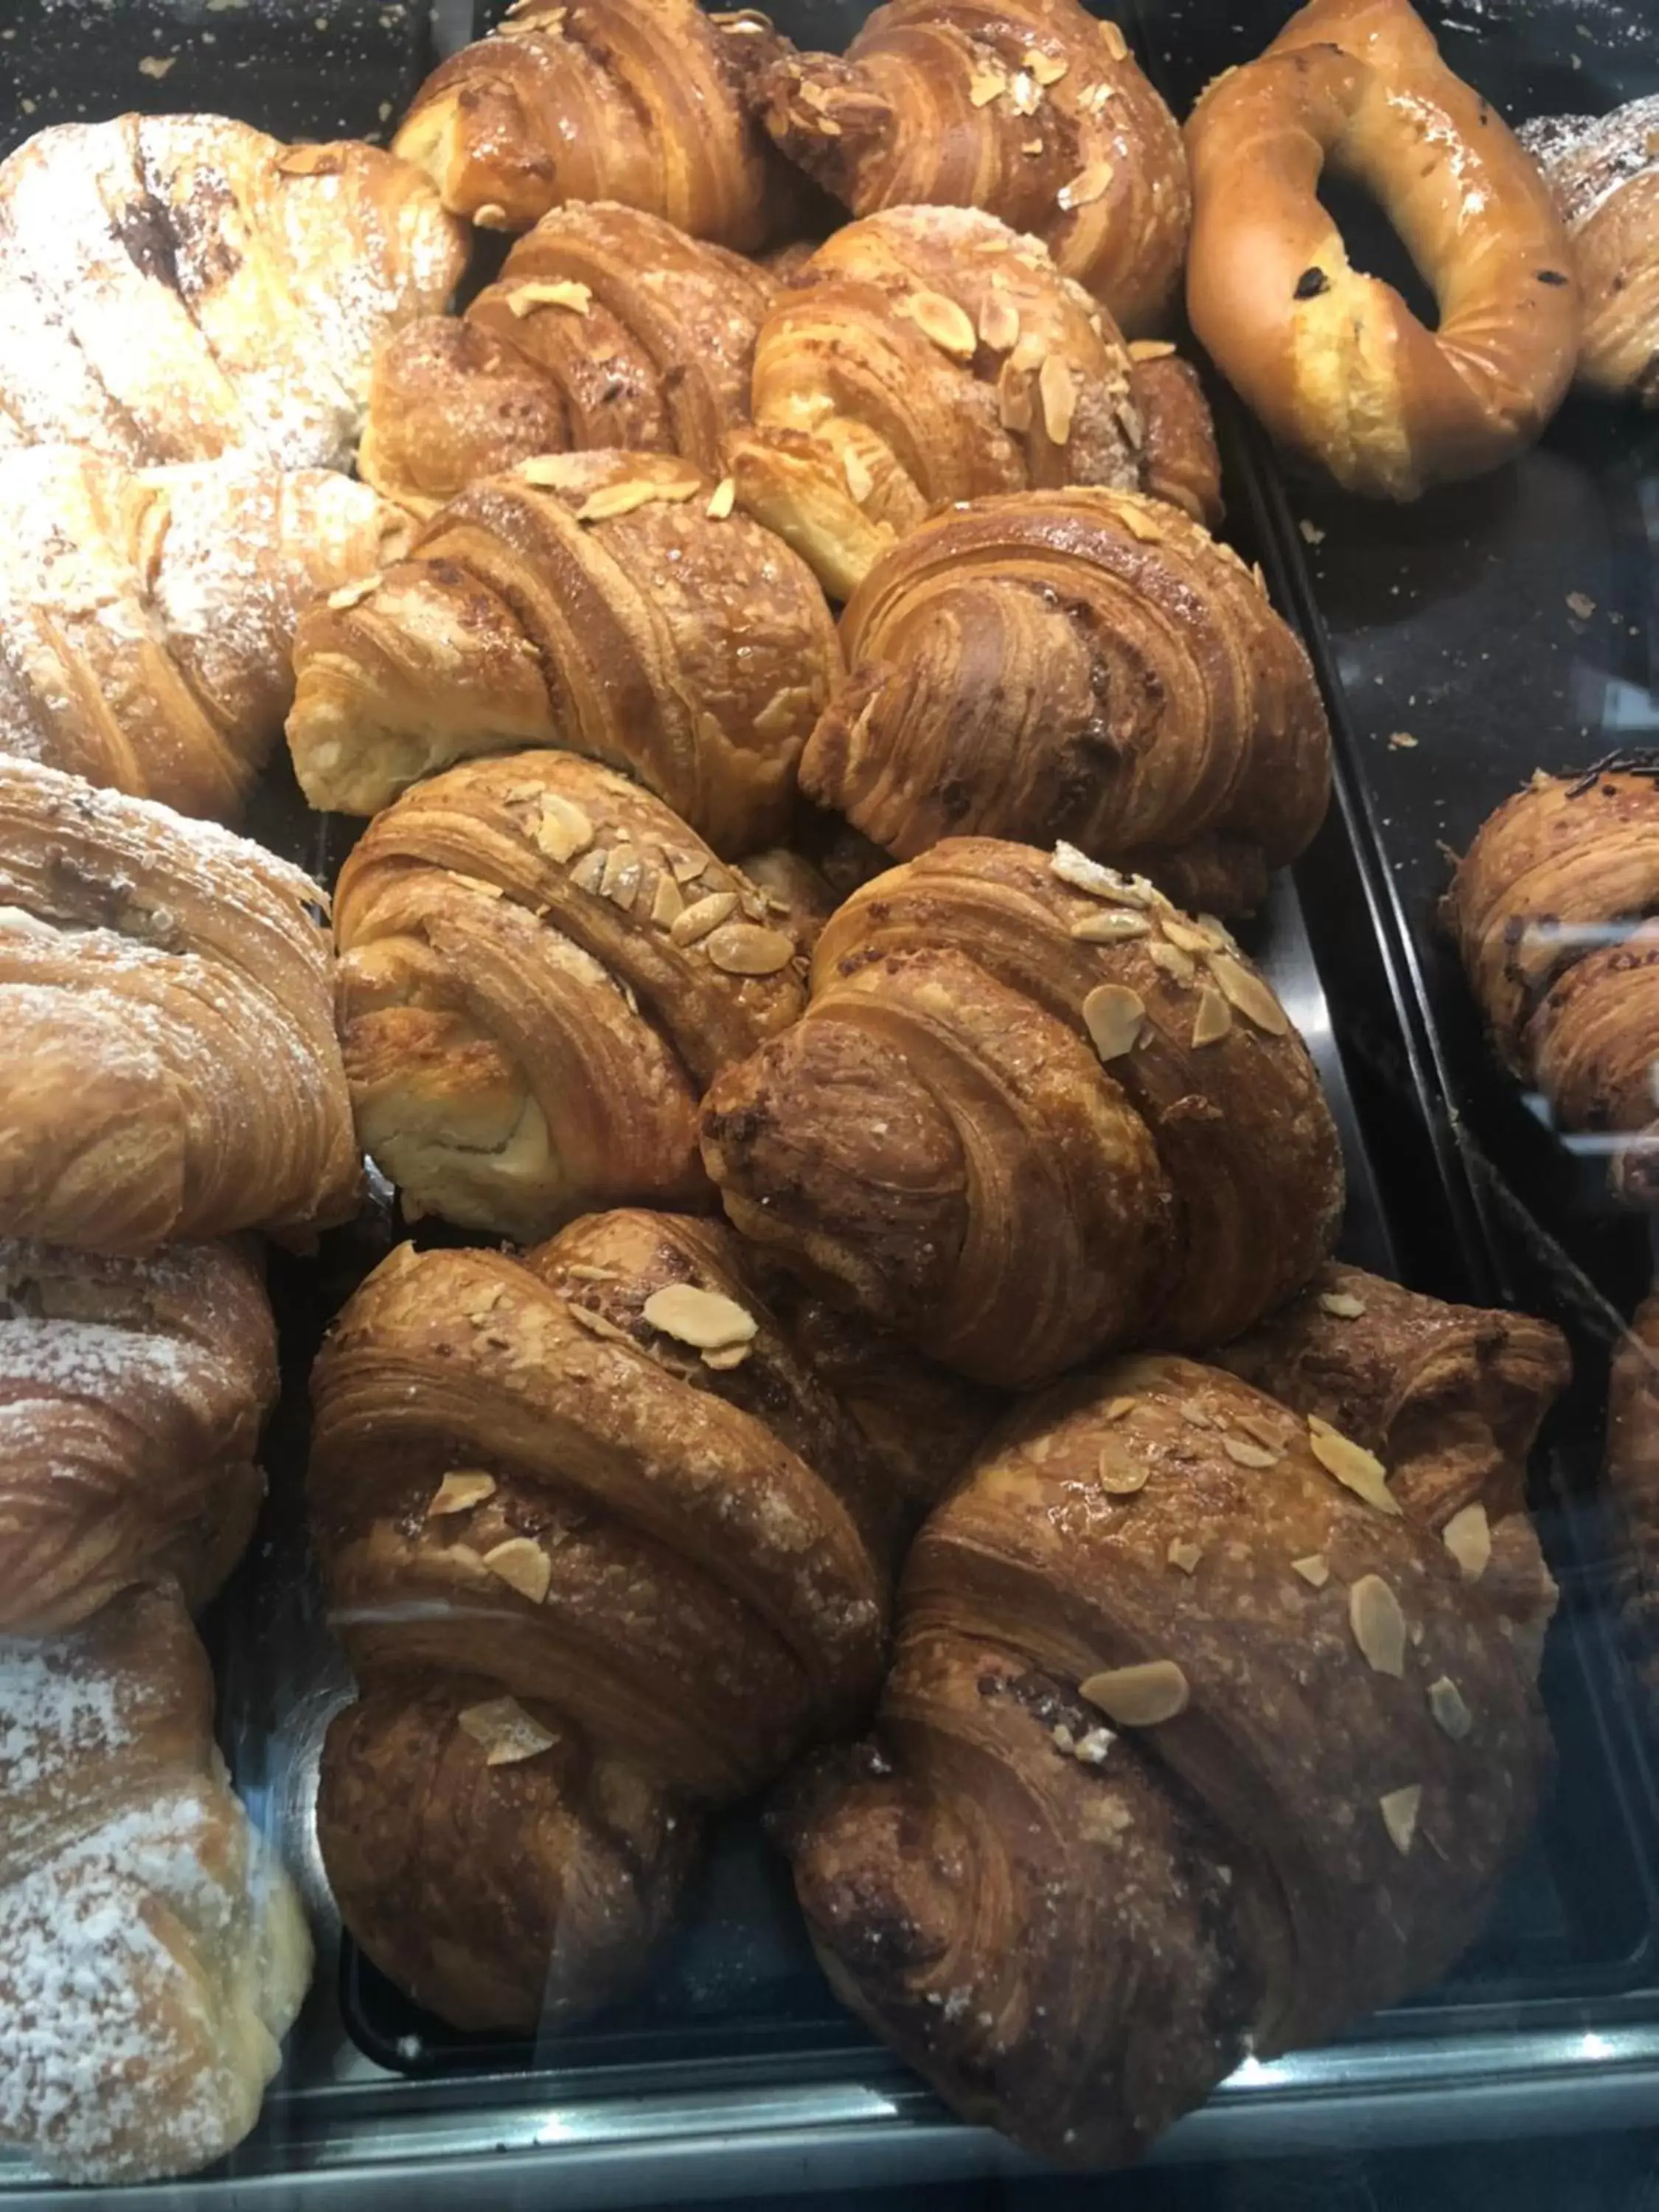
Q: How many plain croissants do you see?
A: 0